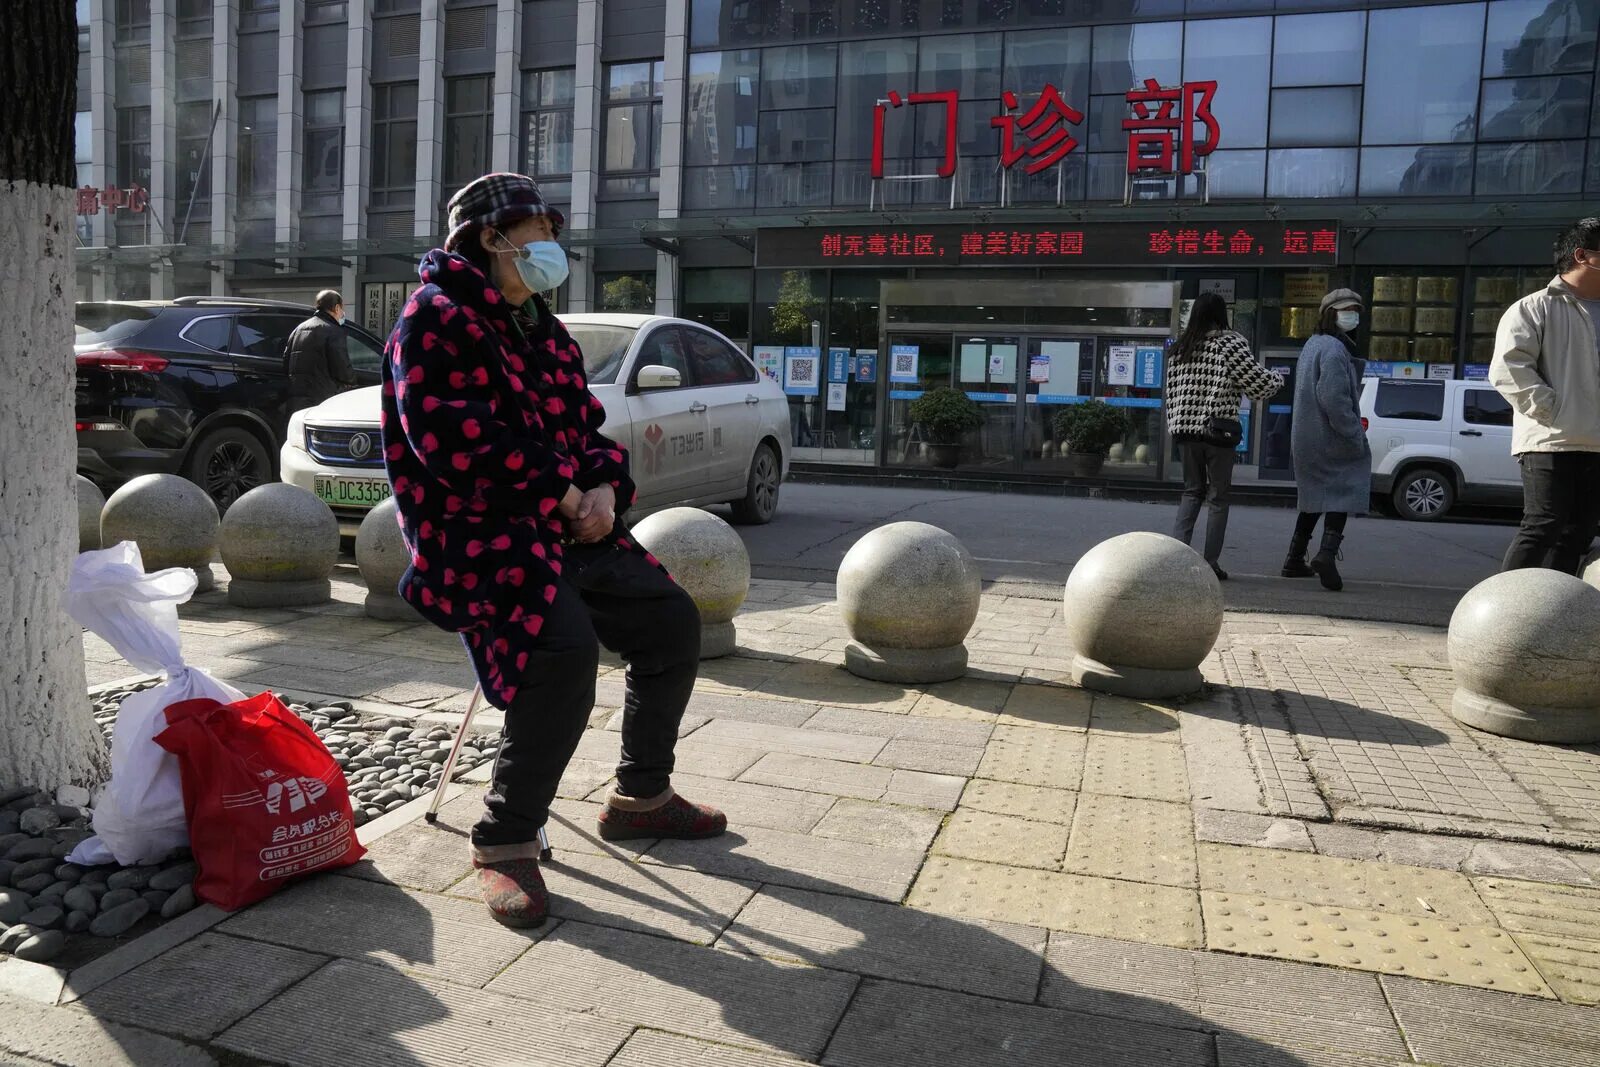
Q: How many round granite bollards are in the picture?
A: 9